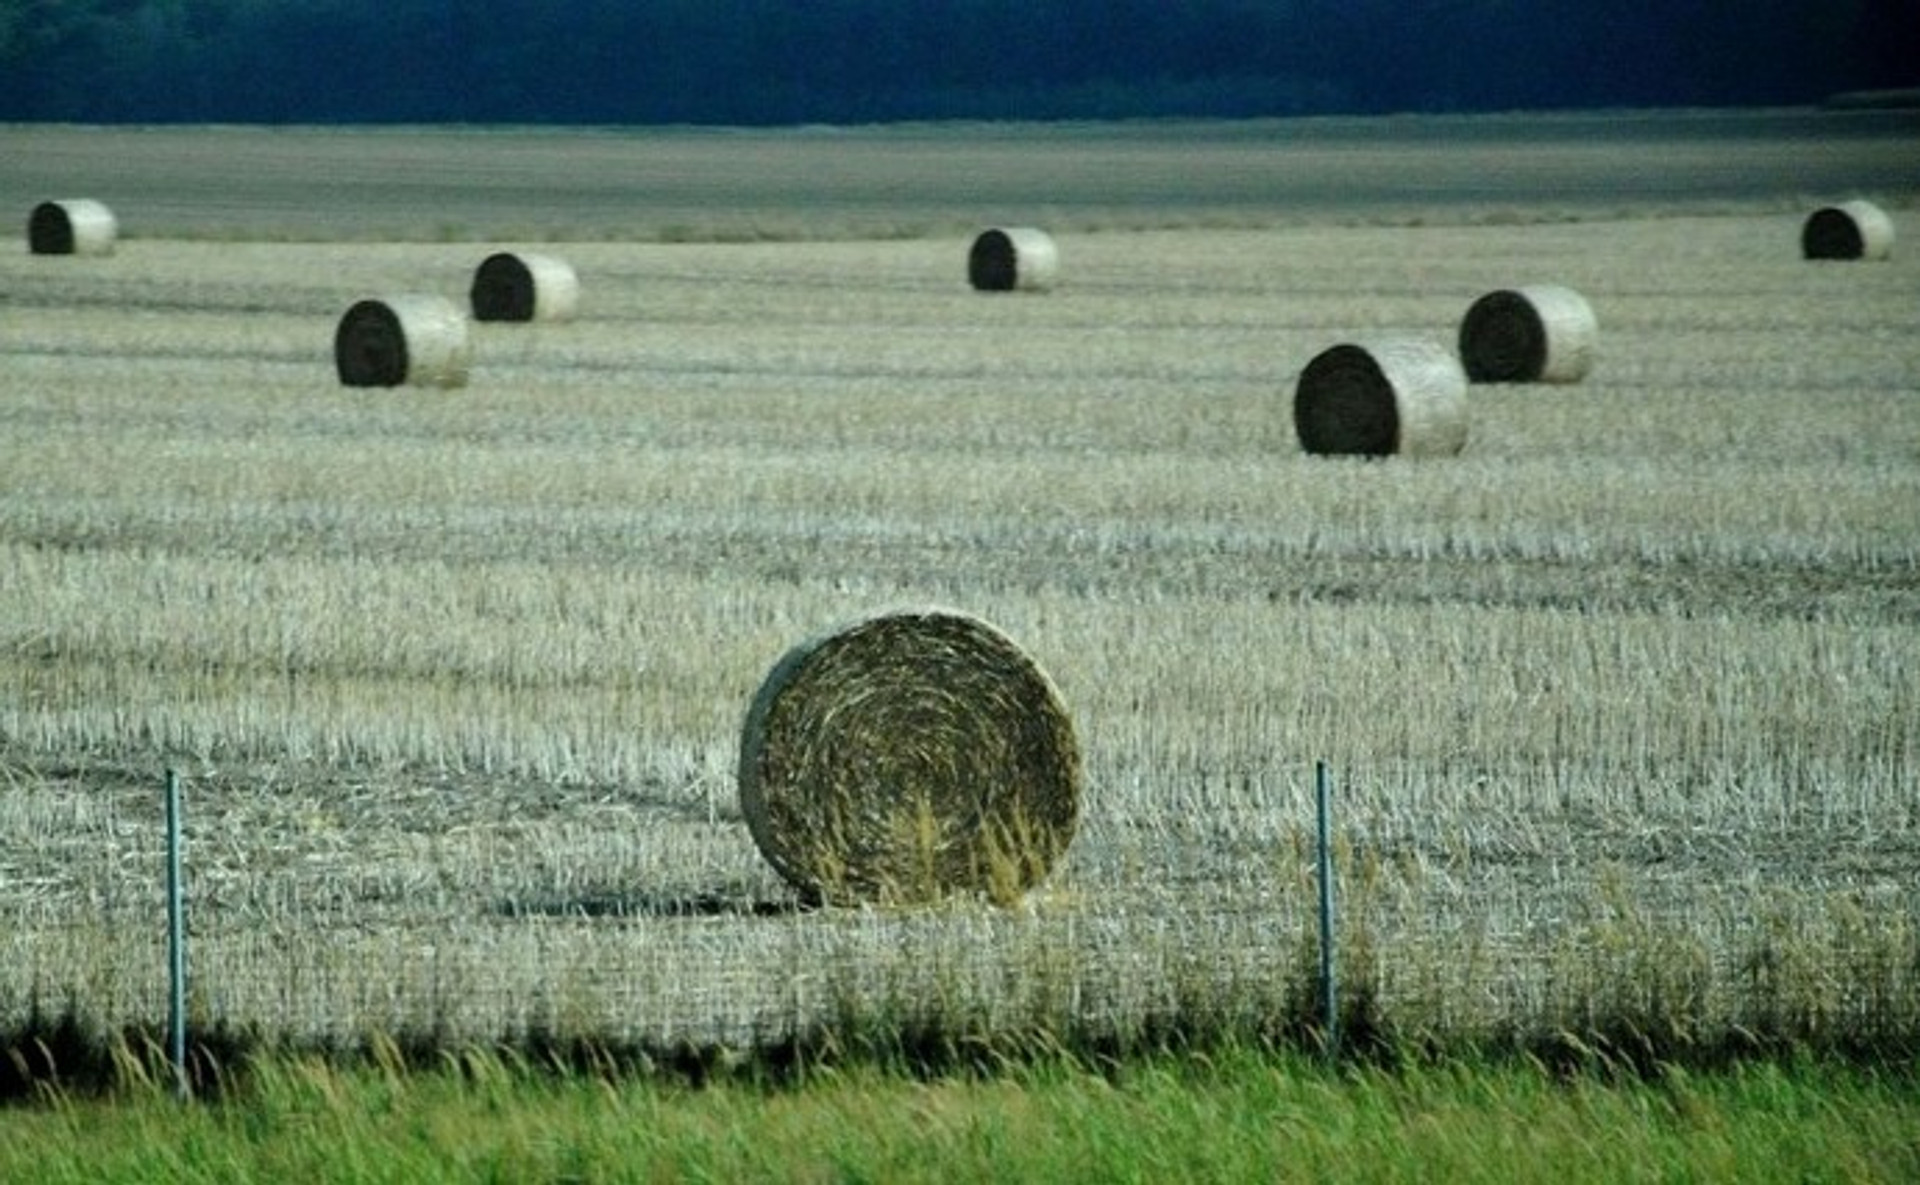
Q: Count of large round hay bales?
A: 8